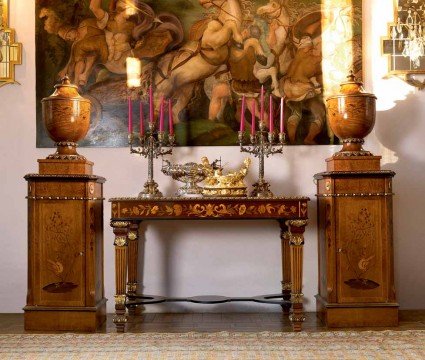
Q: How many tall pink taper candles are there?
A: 10